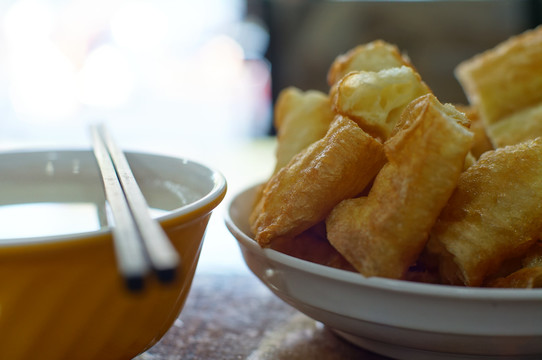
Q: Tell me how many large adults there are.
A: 0